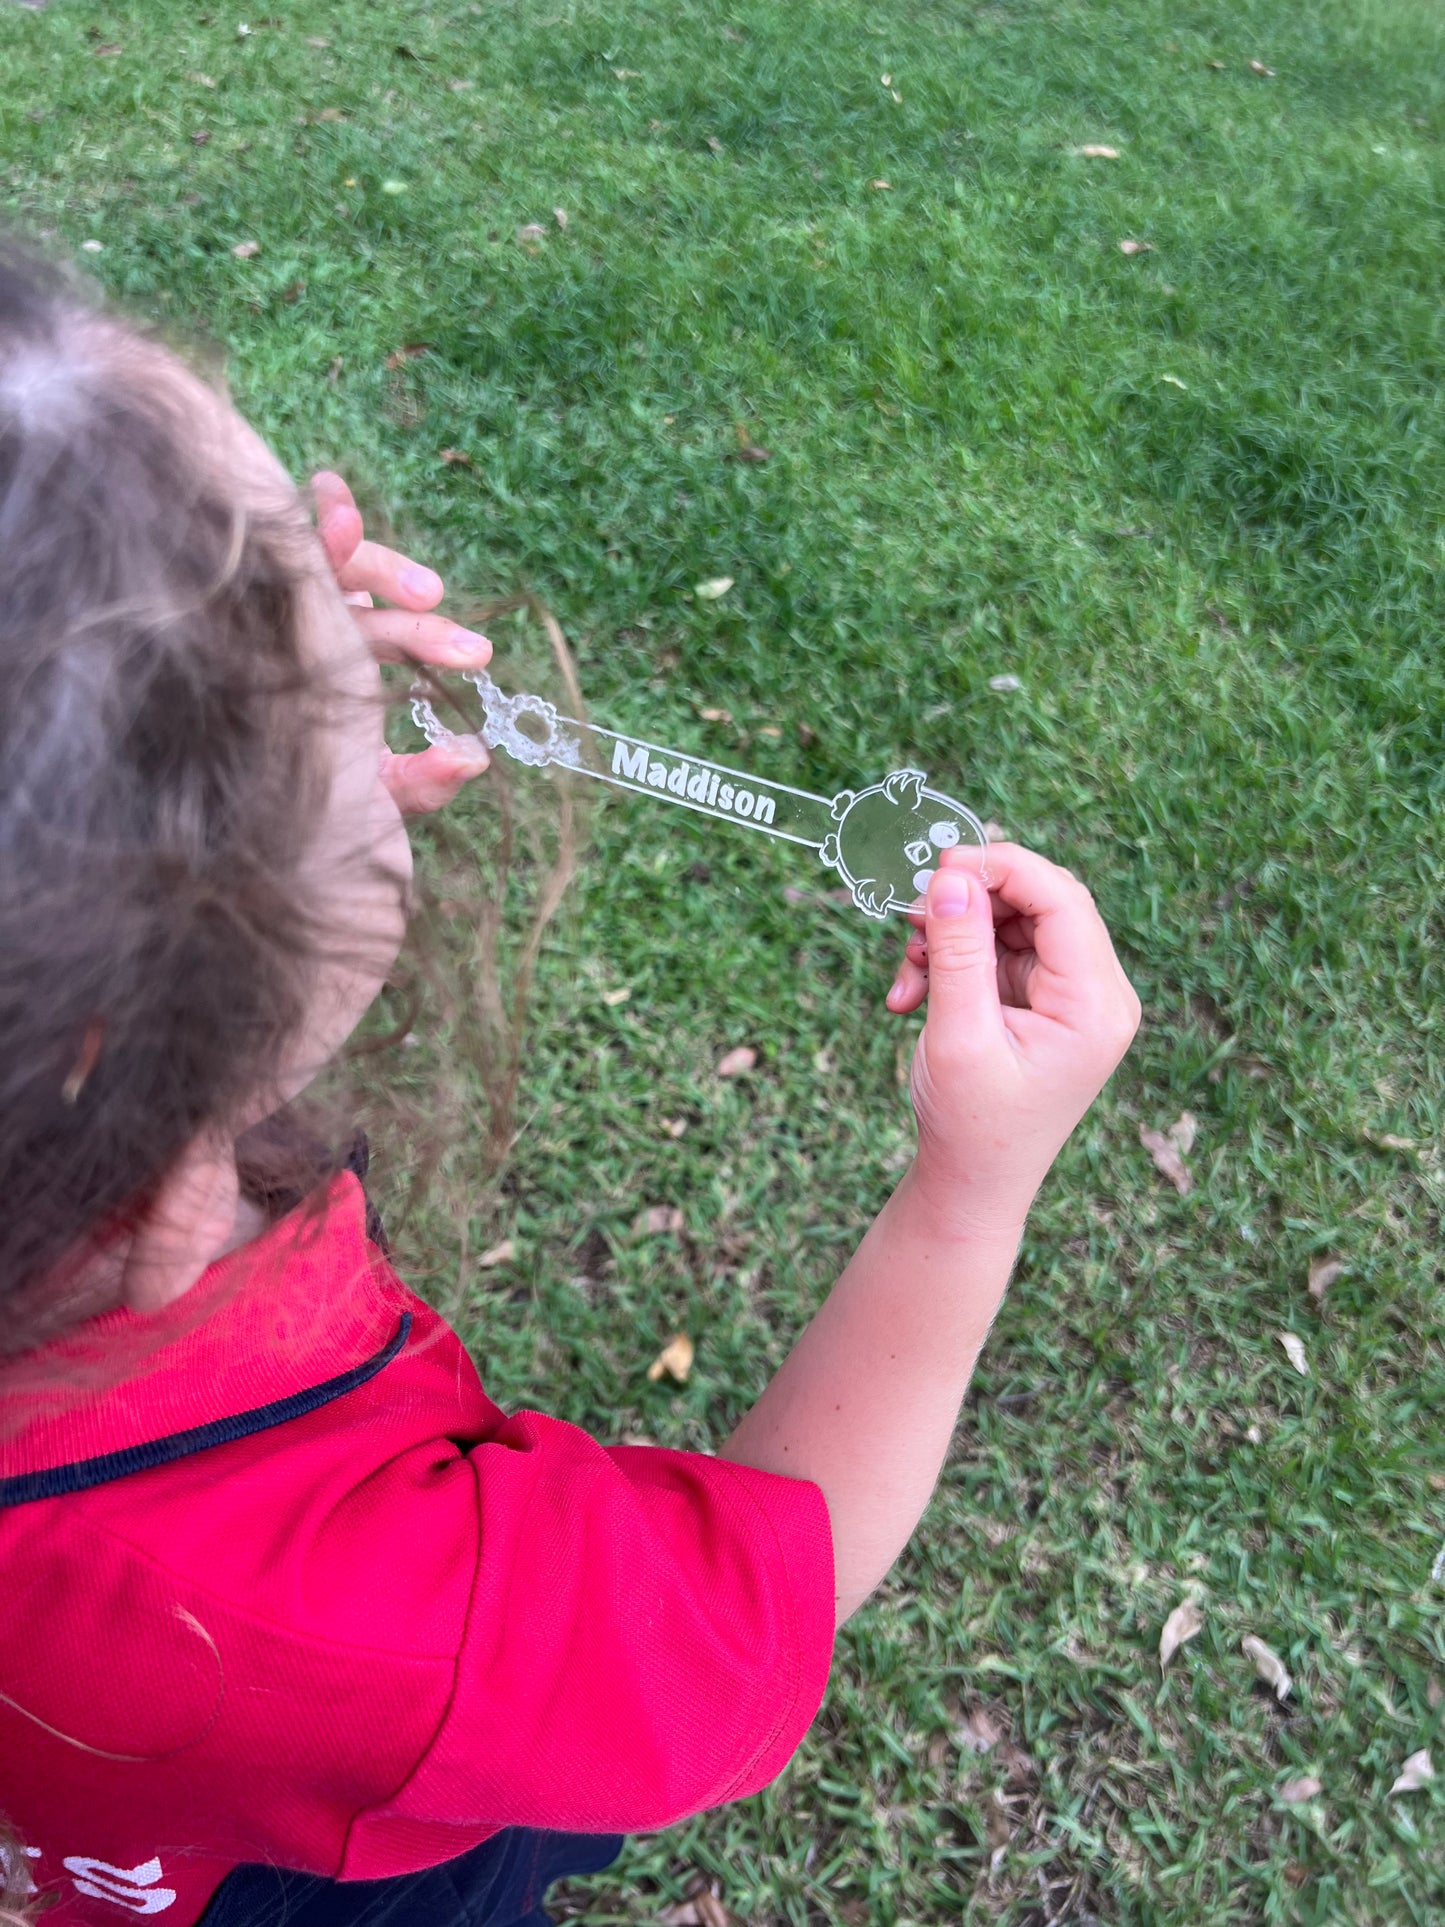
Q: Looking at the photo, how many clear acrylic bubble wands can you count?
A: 1